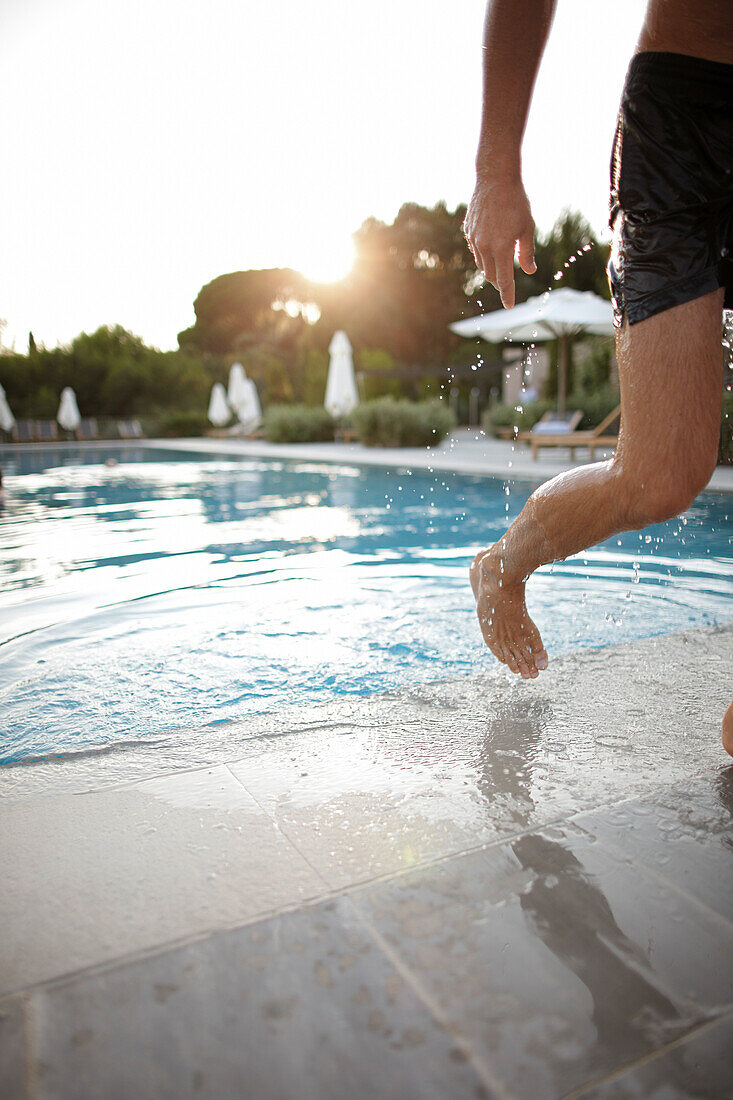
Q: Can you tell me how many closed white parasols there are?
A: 6